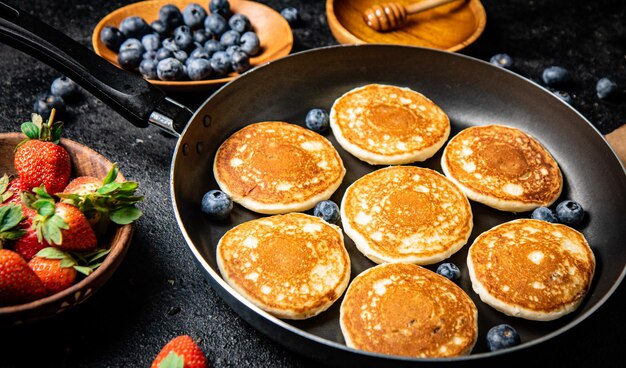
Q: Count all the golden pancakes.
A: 7